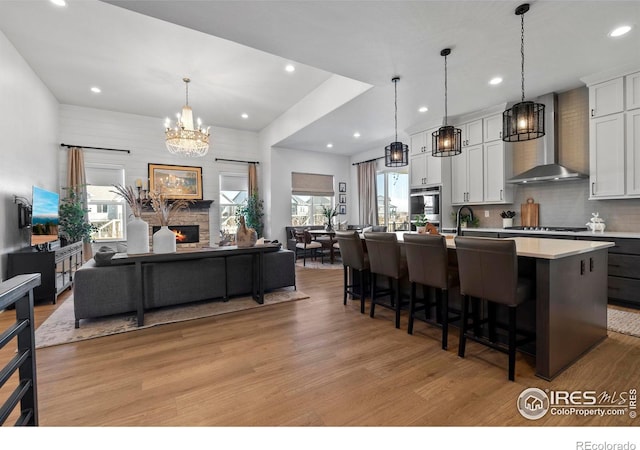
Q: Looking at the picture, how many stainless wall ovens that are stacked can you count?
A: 2